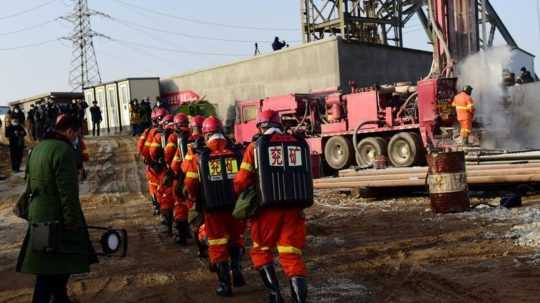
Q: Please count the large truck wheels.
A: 3